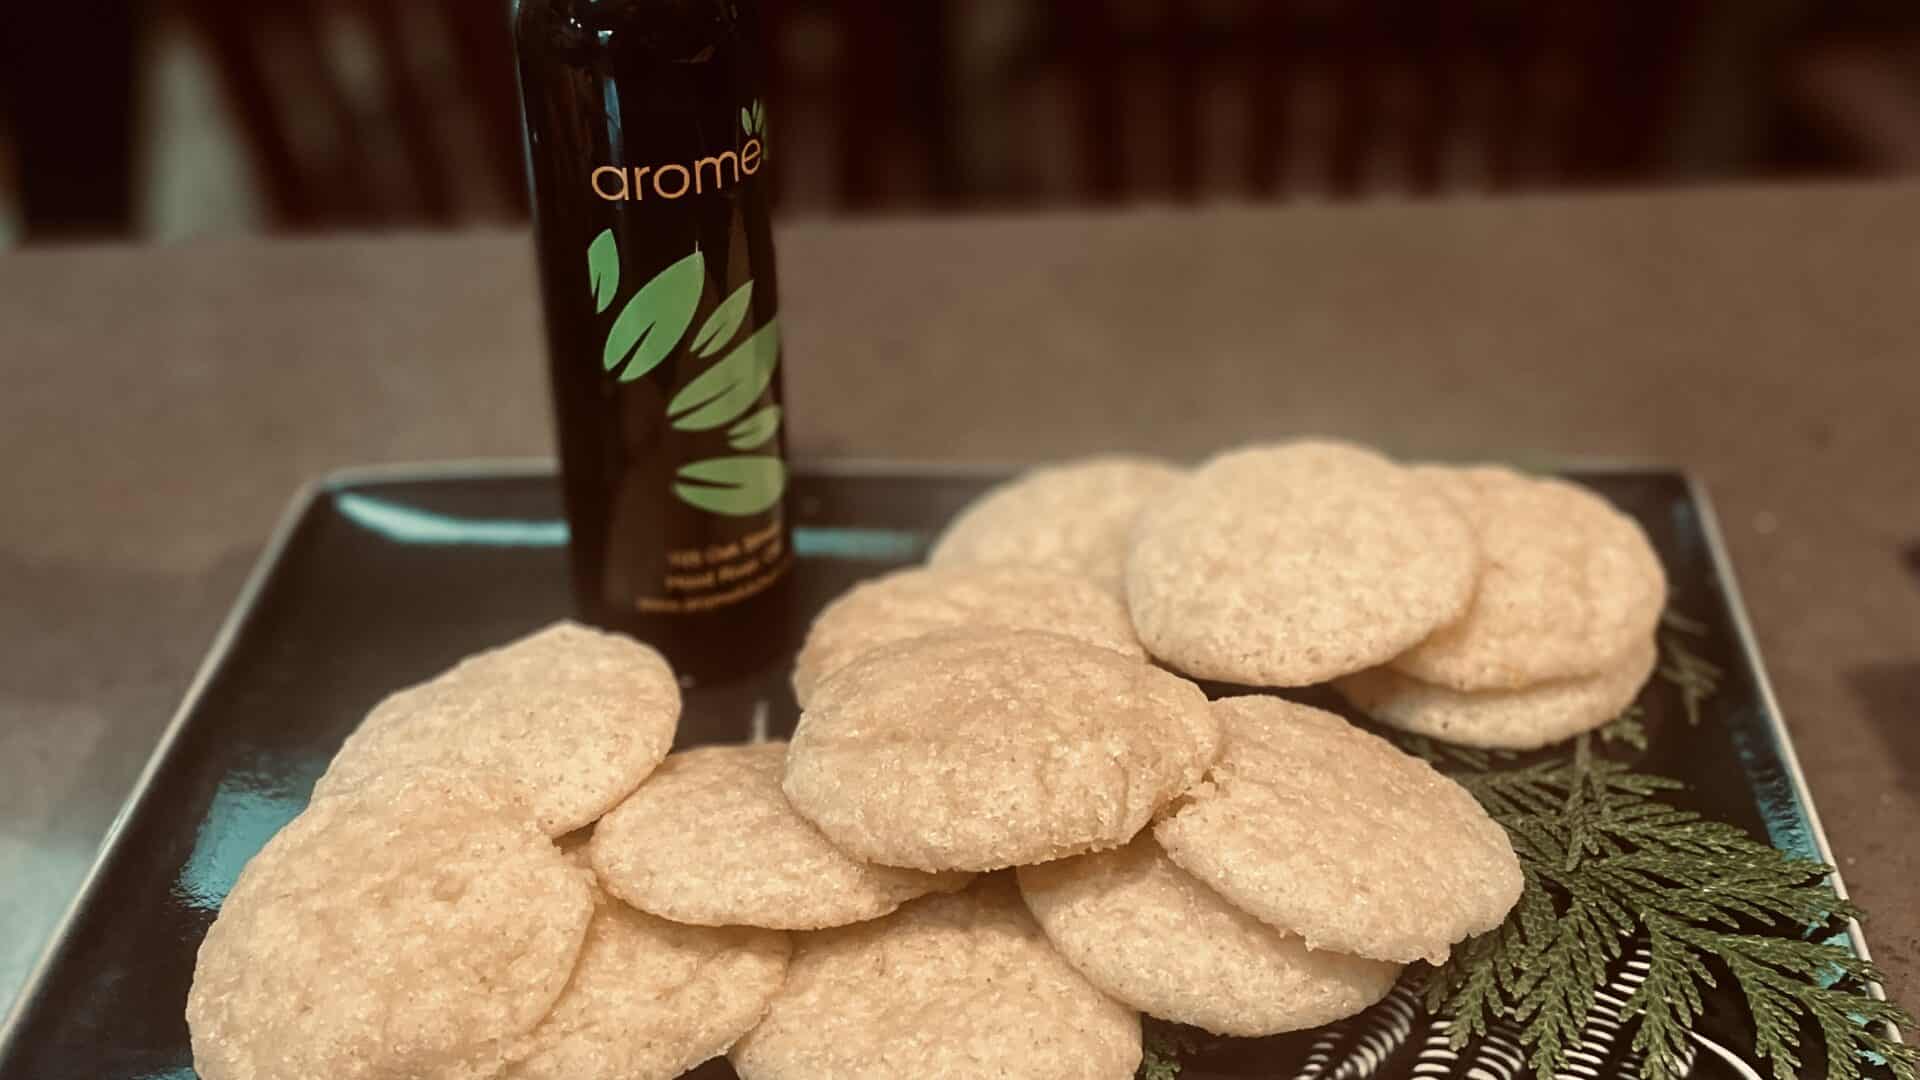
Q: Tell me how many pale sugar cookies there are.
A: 13